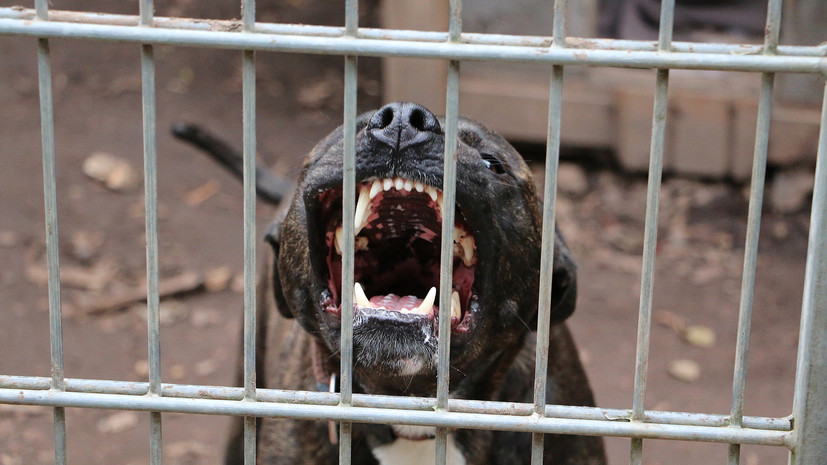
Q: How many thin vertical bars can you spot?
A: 8